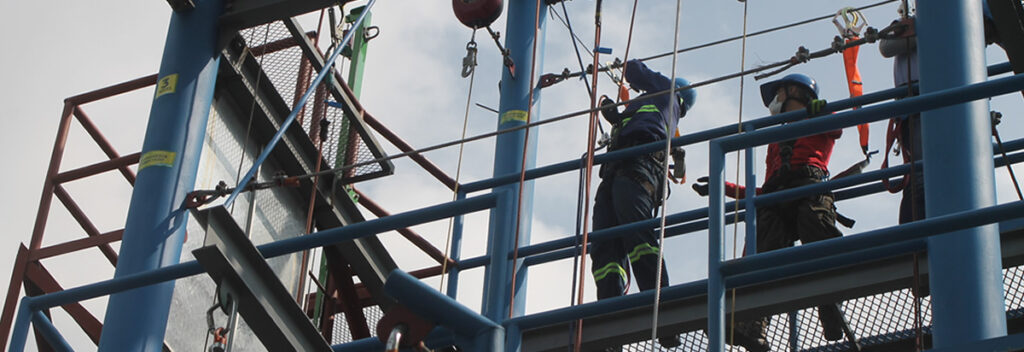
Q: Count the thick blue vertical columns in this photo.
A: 3